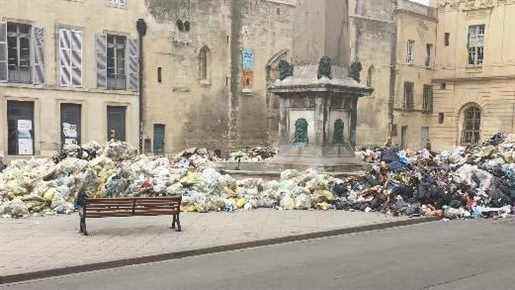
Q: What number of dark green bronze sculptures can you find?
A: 5